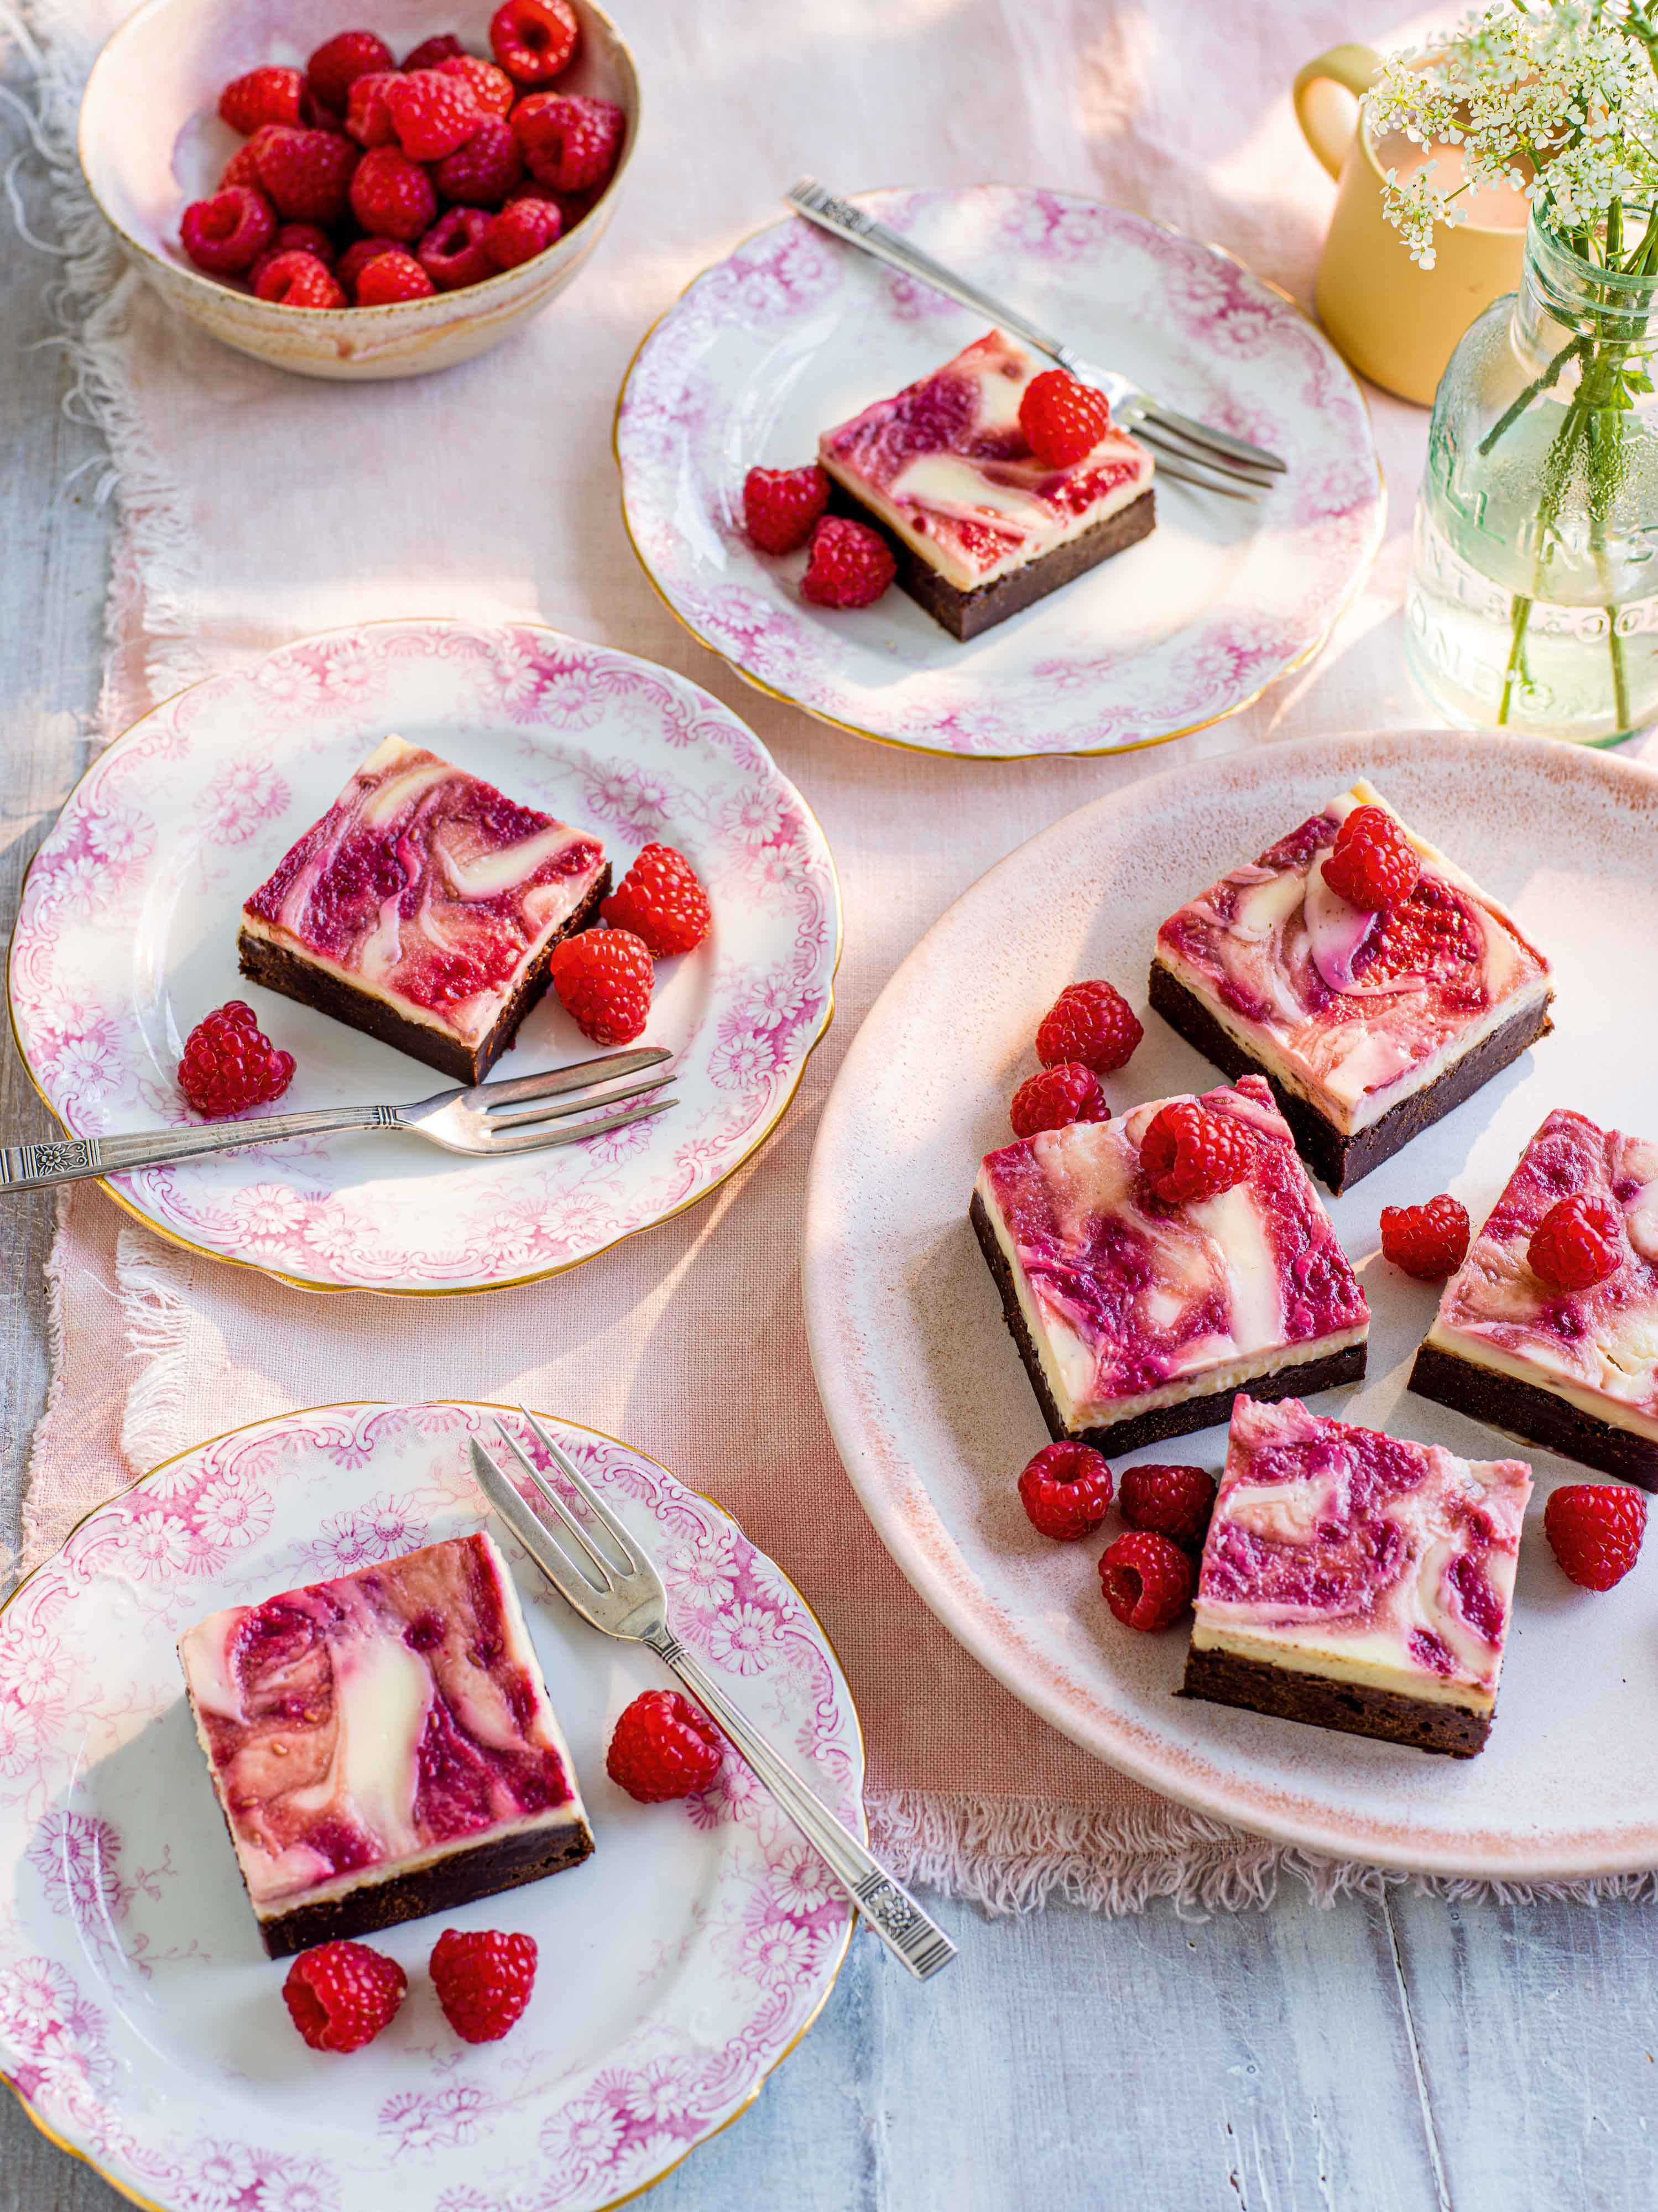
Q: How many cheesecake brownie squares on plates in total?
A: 7